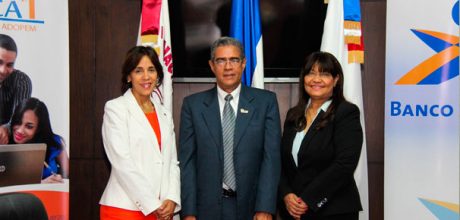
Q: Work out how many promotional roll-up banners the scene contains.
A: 2